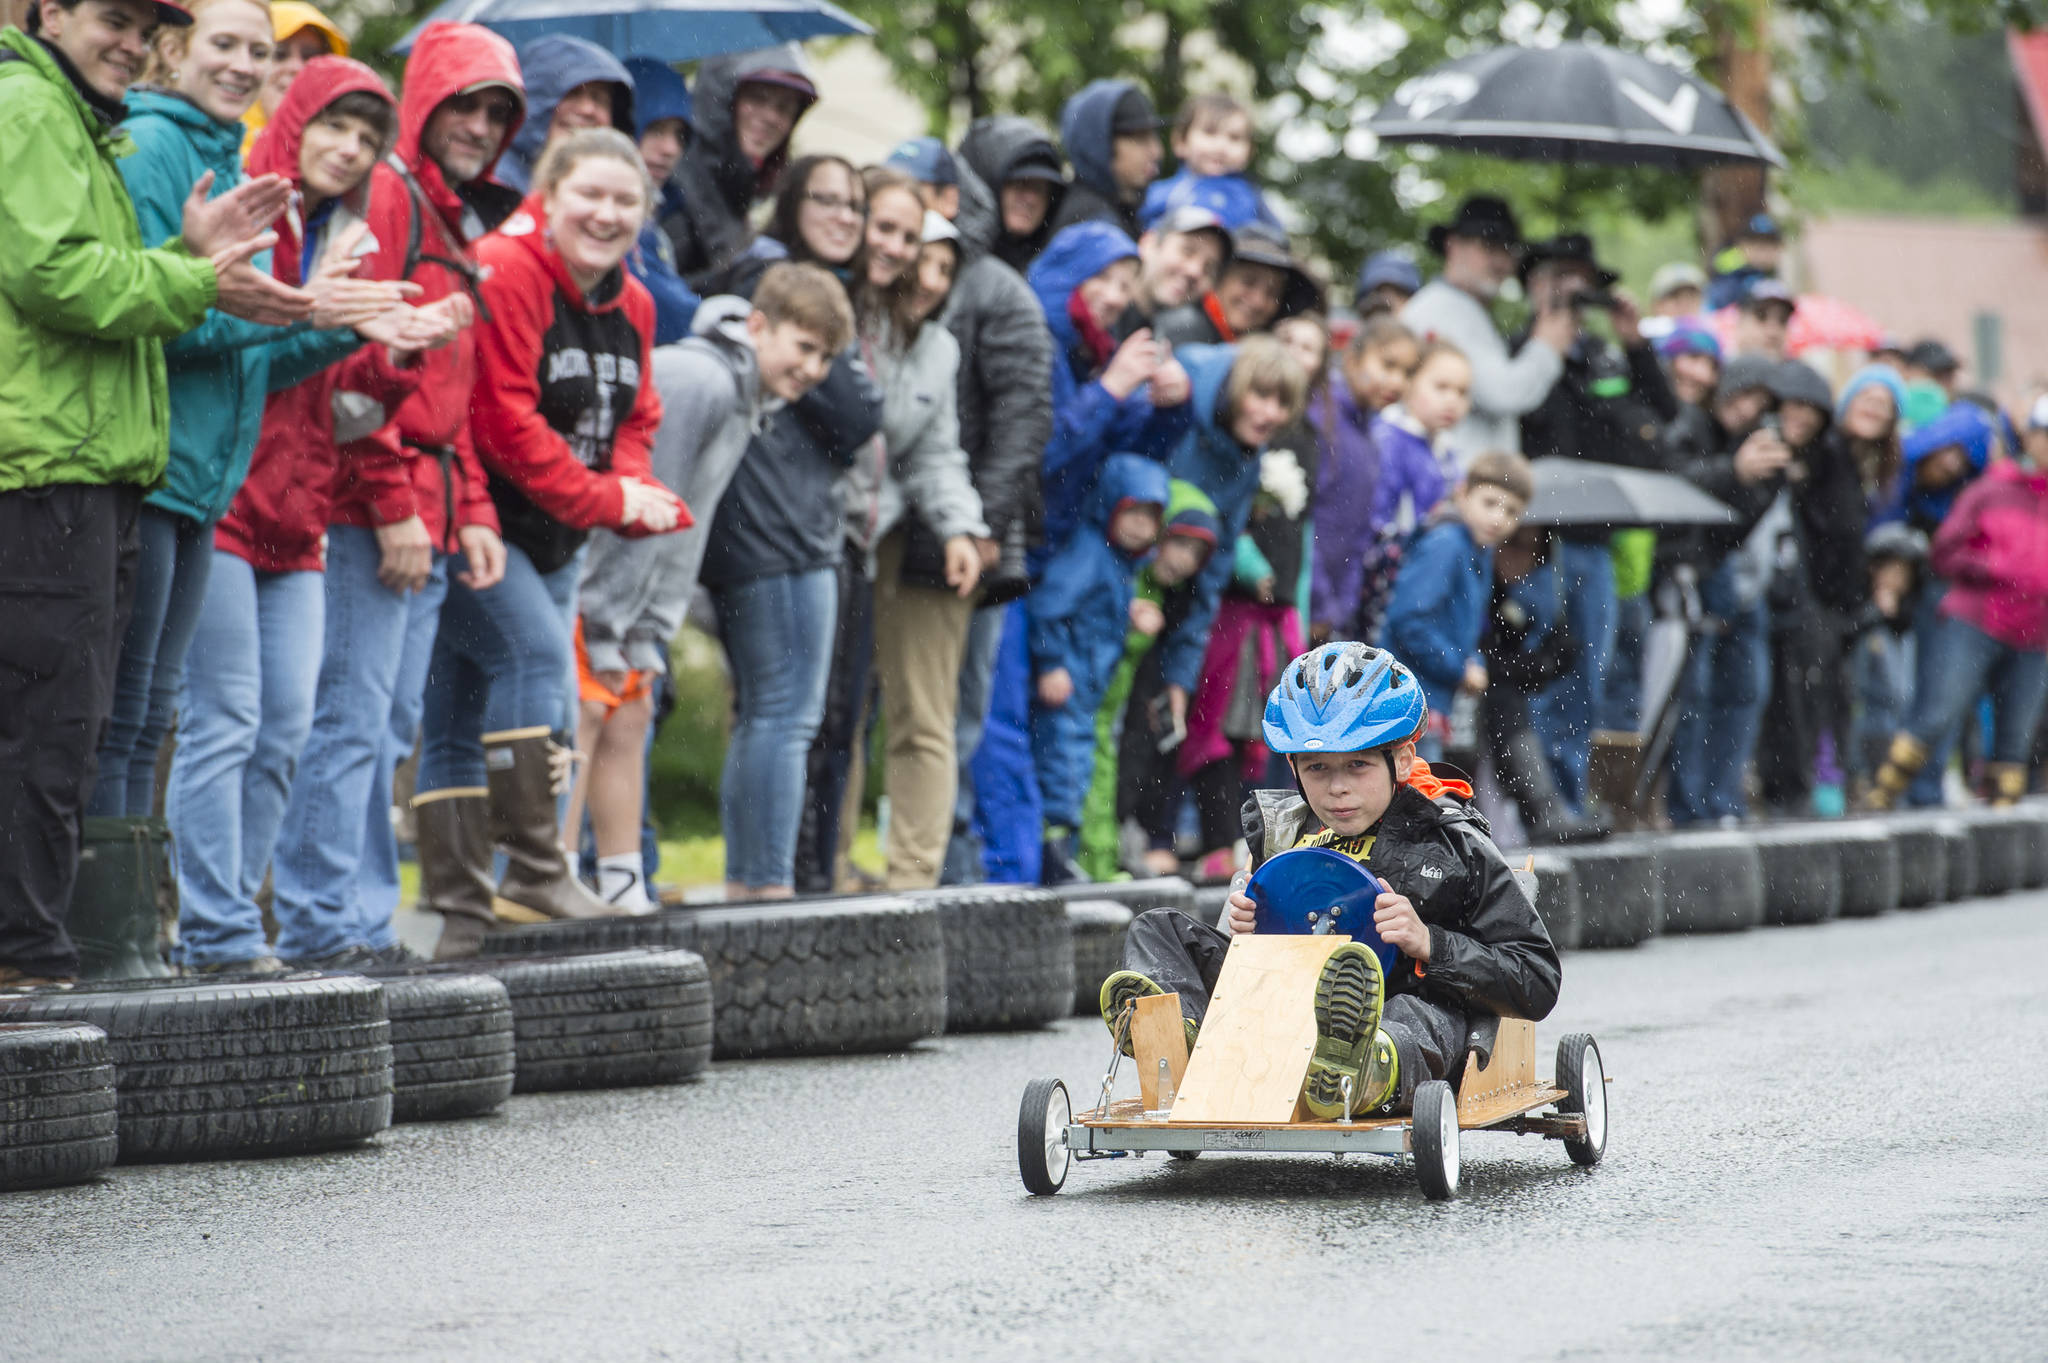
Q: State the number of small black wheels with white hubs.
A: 3